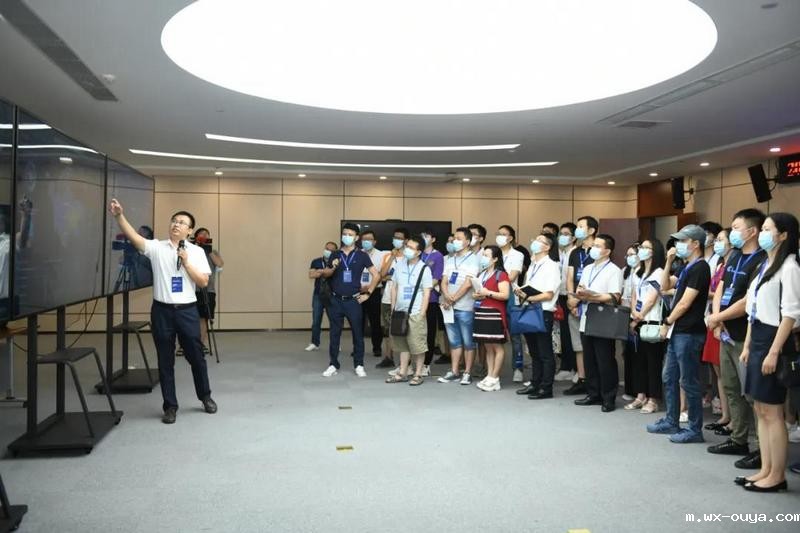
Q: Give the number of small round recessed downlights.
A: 9